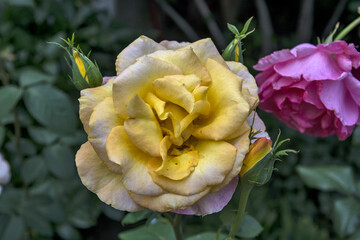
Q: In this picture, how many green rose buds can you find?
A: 3